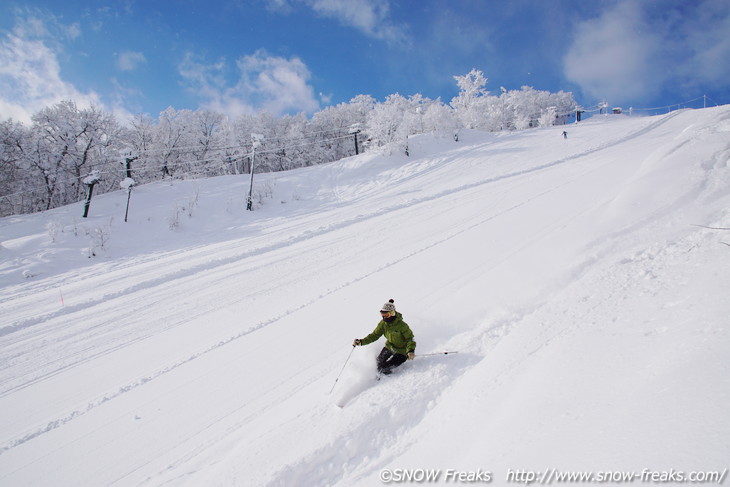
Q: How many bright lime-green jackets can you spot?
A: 1